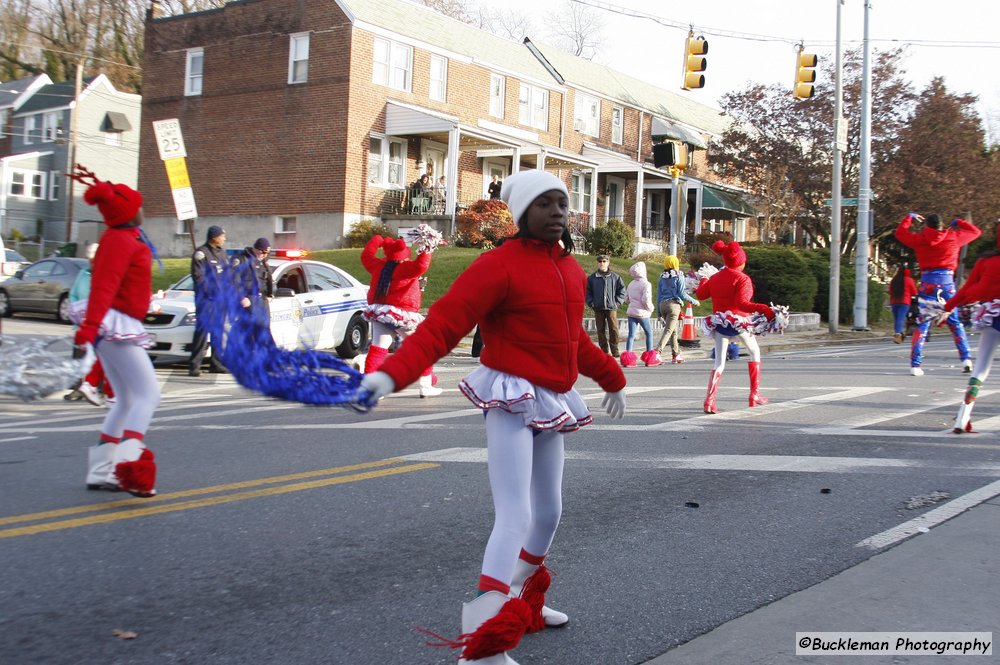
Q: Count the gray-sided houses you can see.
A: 1